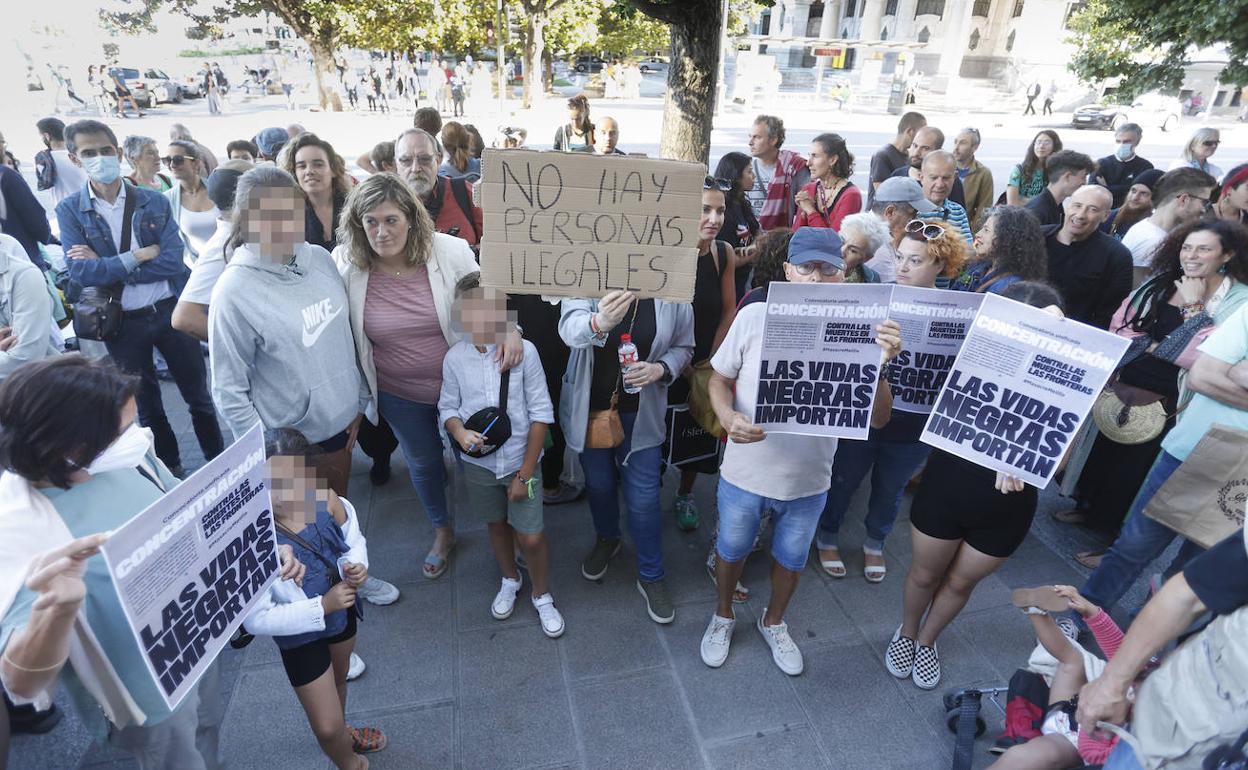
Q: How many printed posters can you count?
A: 4